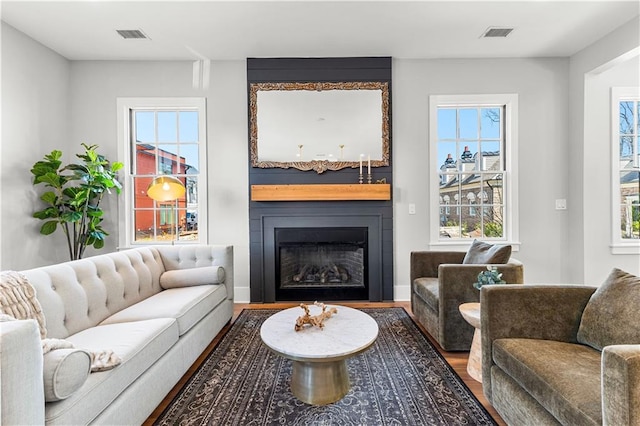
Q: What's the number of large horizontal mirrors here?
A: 1